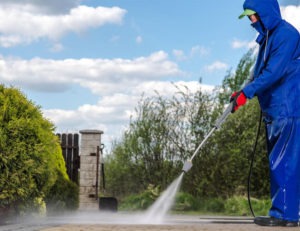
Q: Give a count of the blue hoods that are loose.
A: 1